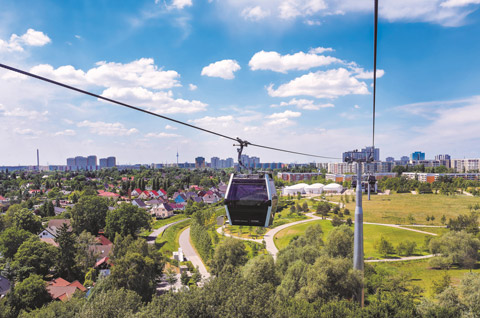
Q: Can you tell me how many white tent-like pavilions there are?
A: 3